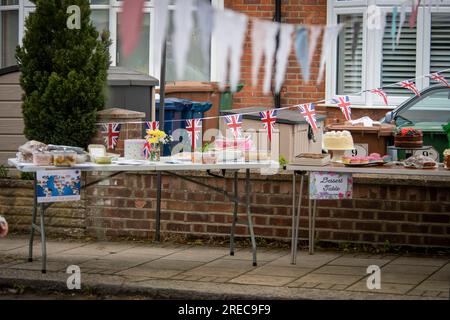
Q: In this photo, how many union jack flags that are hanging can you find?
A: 10